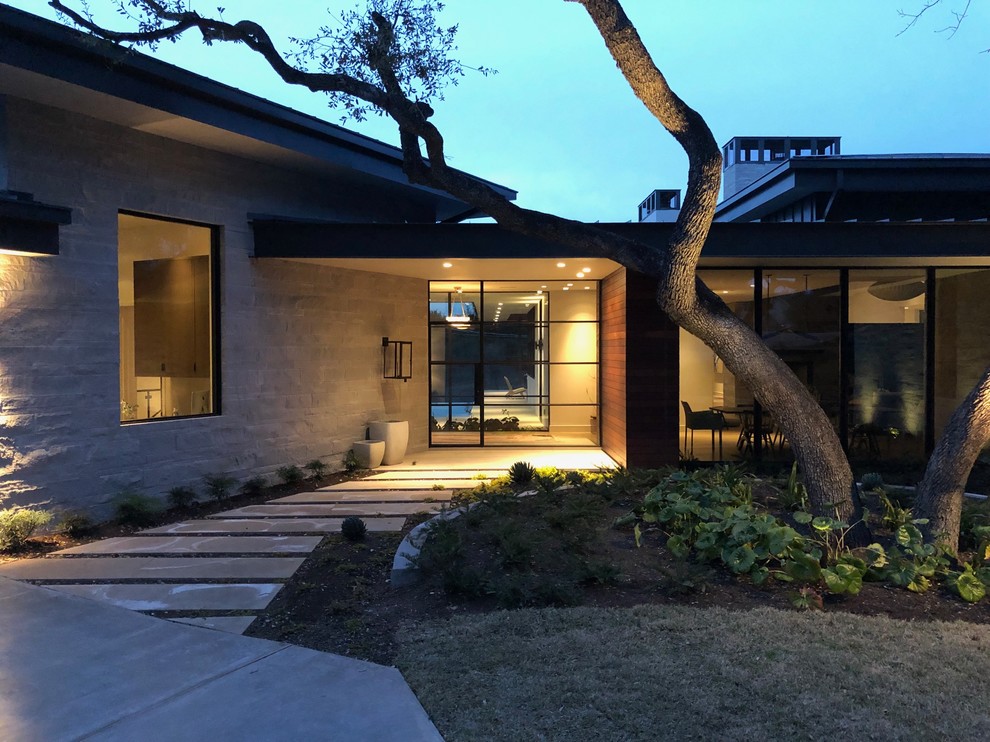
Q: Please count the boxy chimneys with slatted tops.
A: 2